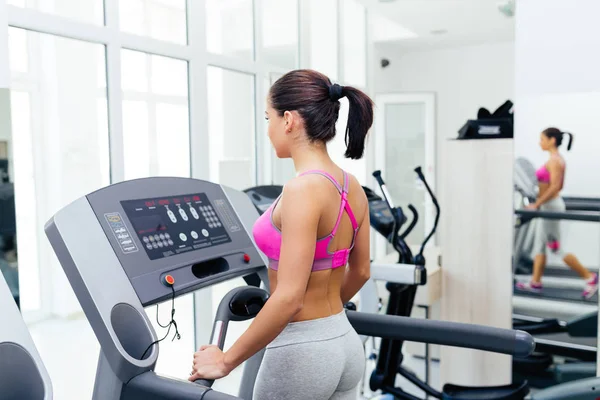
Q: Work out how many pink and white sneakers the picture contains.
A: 2